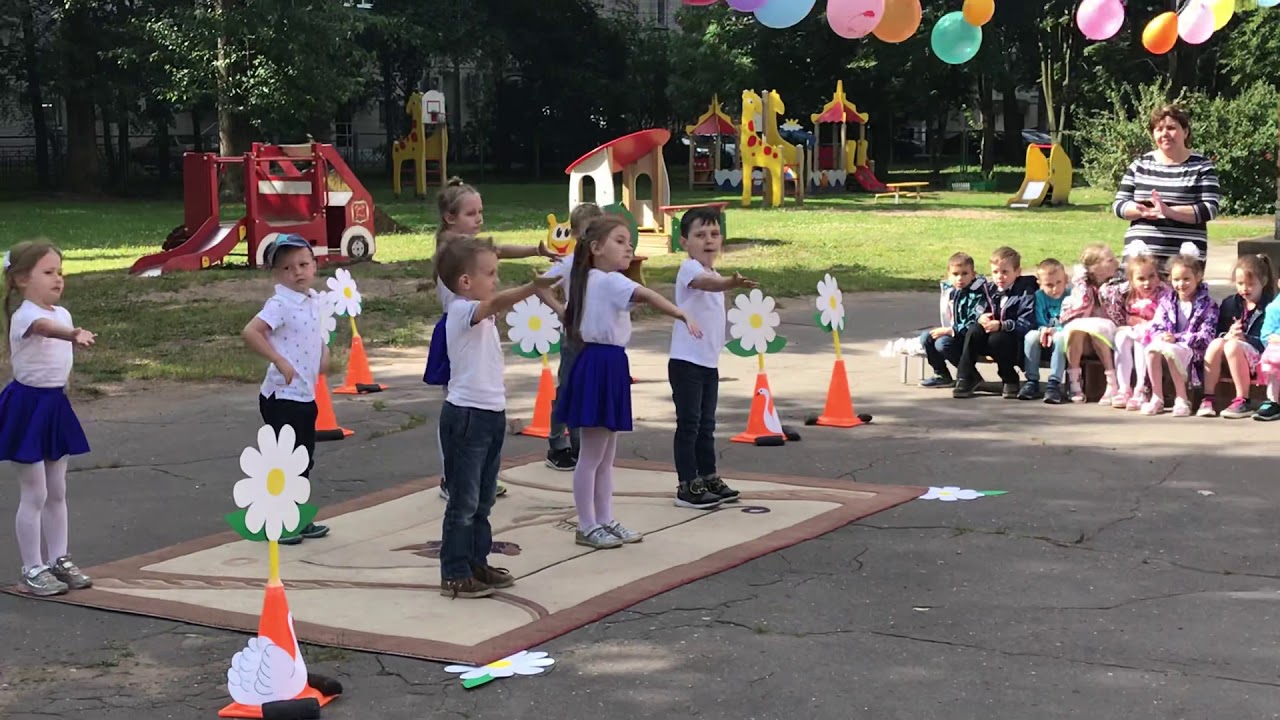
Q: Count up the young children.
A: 15